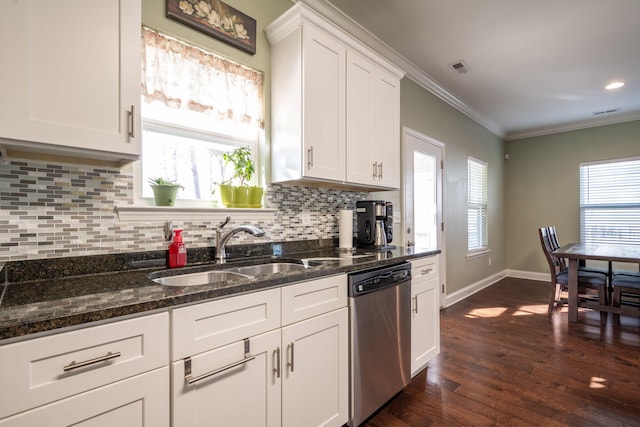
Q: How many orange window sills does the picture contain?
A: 0